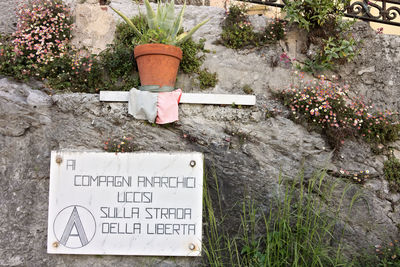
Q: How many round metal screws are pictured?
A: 4